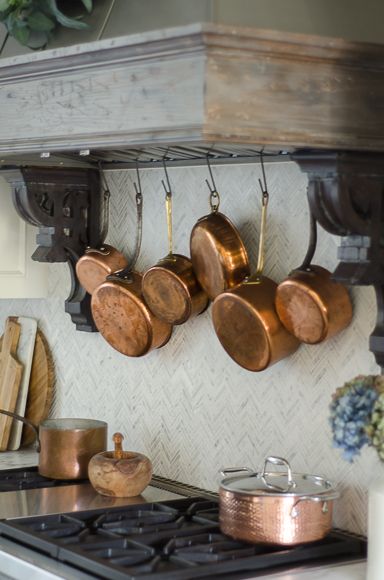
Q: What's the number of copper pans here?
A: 8